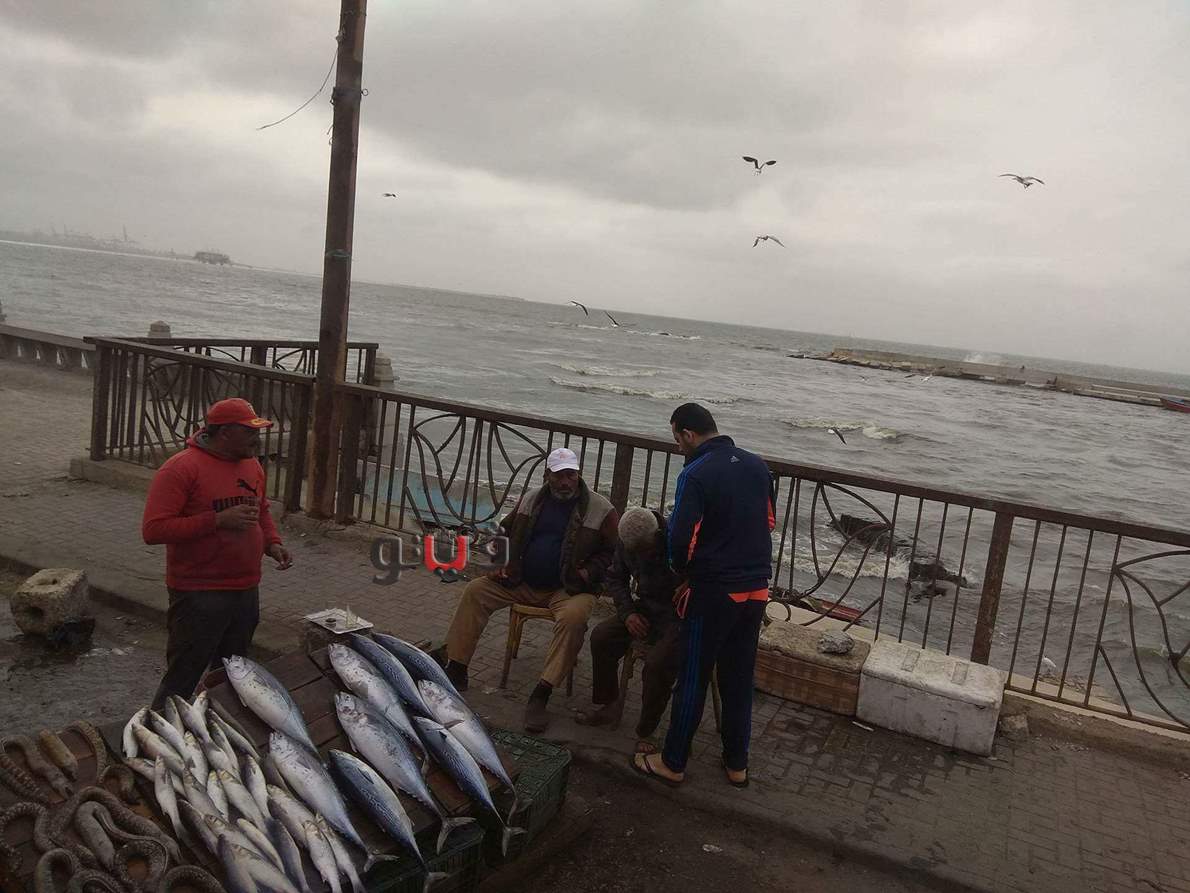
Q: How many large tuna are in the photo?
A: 9